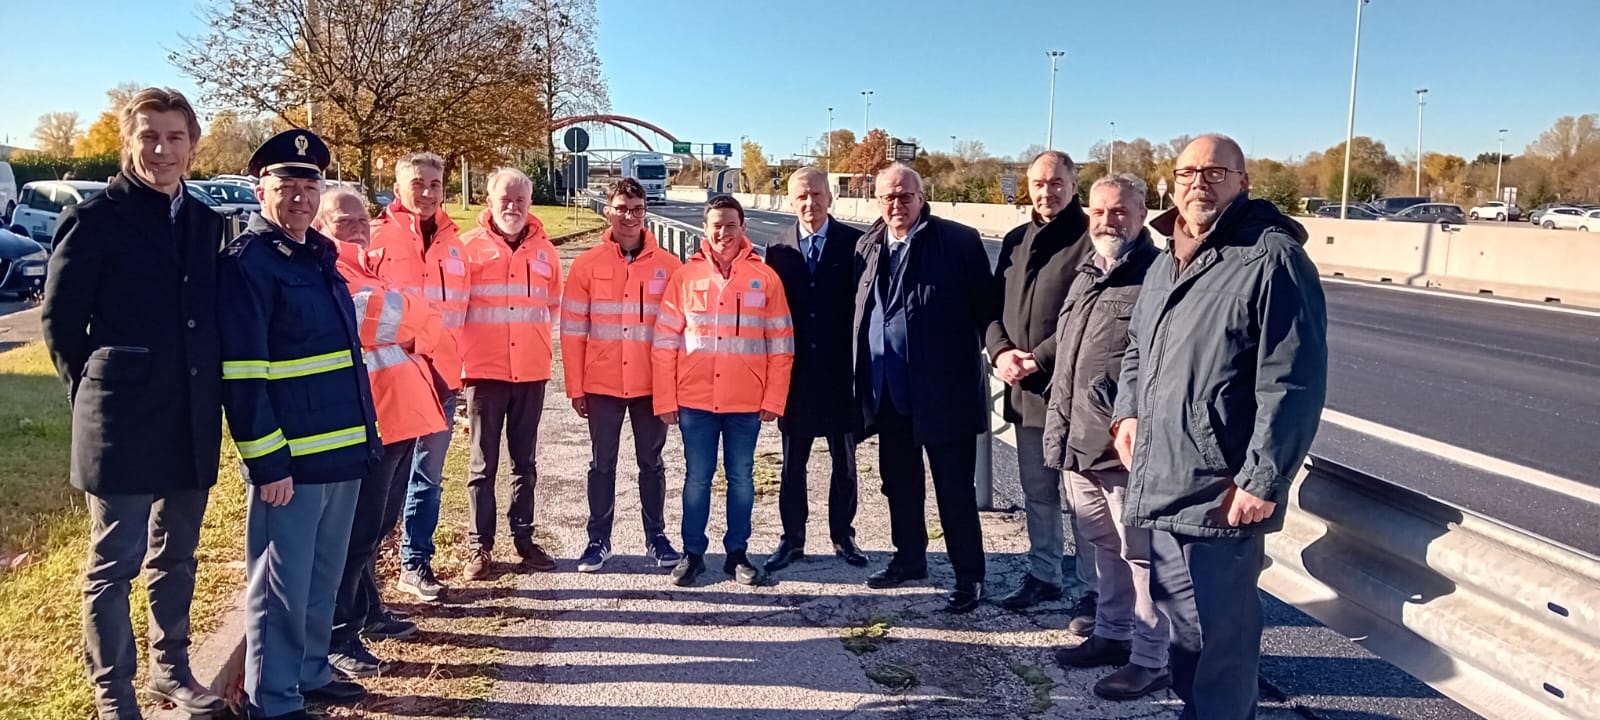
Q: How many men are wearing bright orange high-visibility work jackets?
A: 5